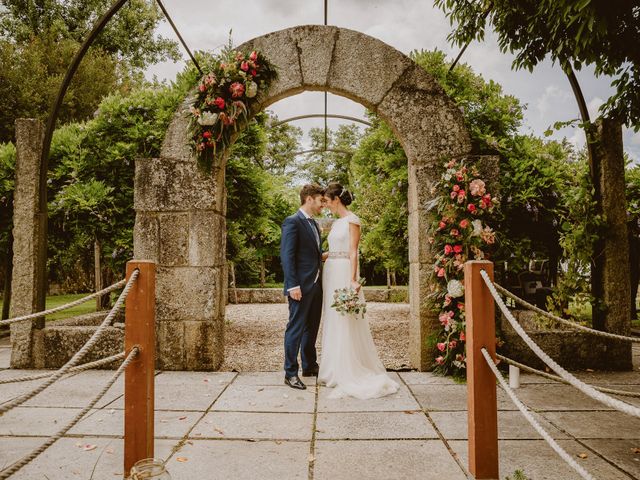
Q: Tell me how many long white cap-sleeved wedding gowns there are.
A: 1